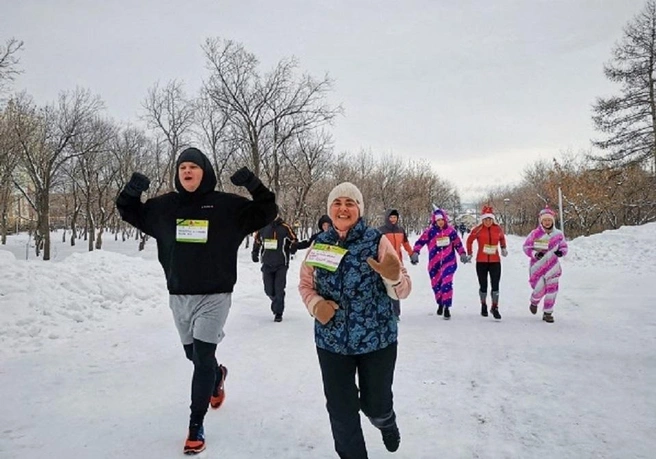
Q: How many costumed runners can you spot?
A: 2